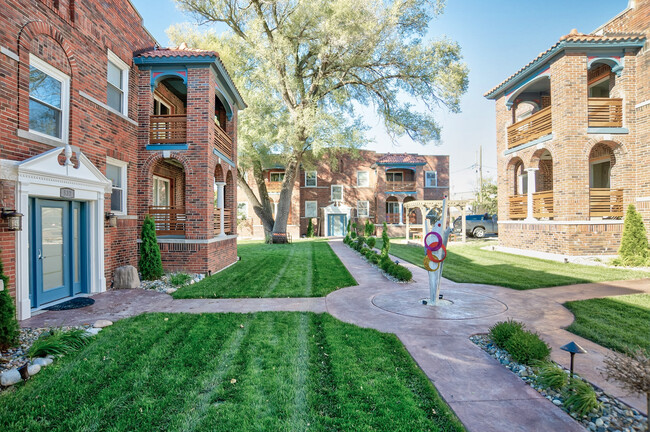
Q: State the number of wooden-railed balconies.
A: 8